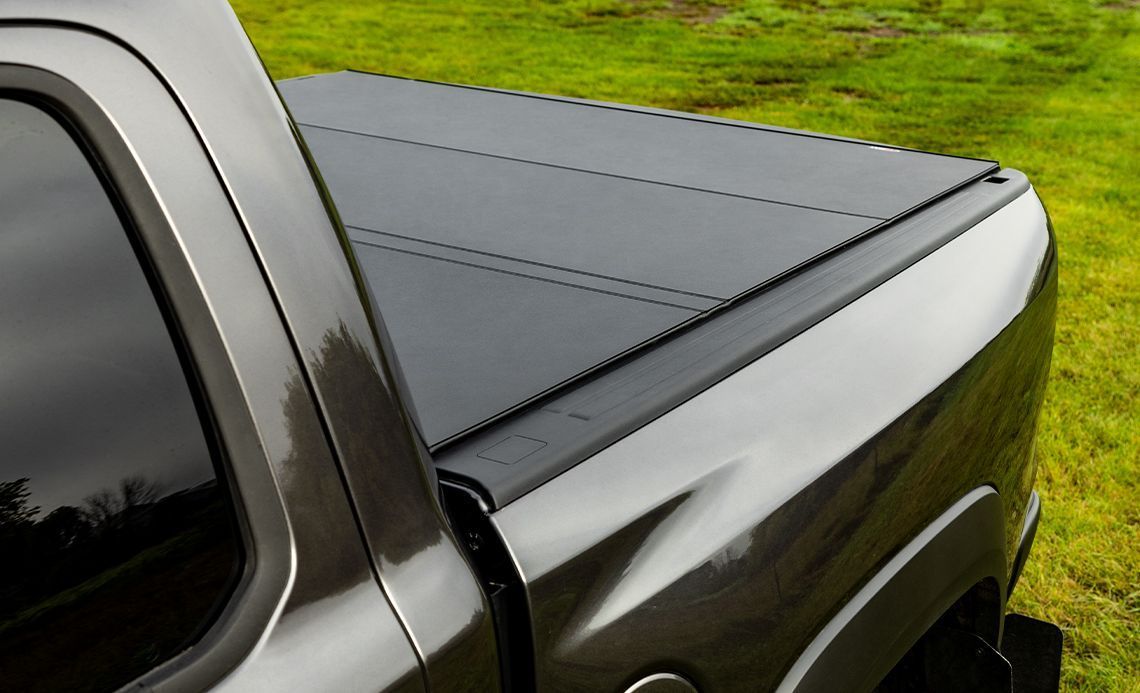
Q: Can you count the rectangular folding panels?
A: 3